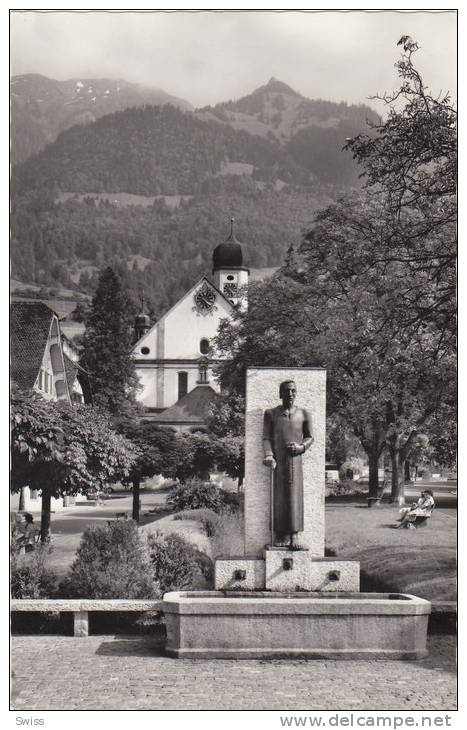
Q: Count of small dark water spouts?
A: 3